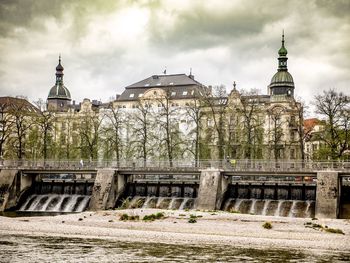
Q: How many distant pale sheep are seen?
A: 0